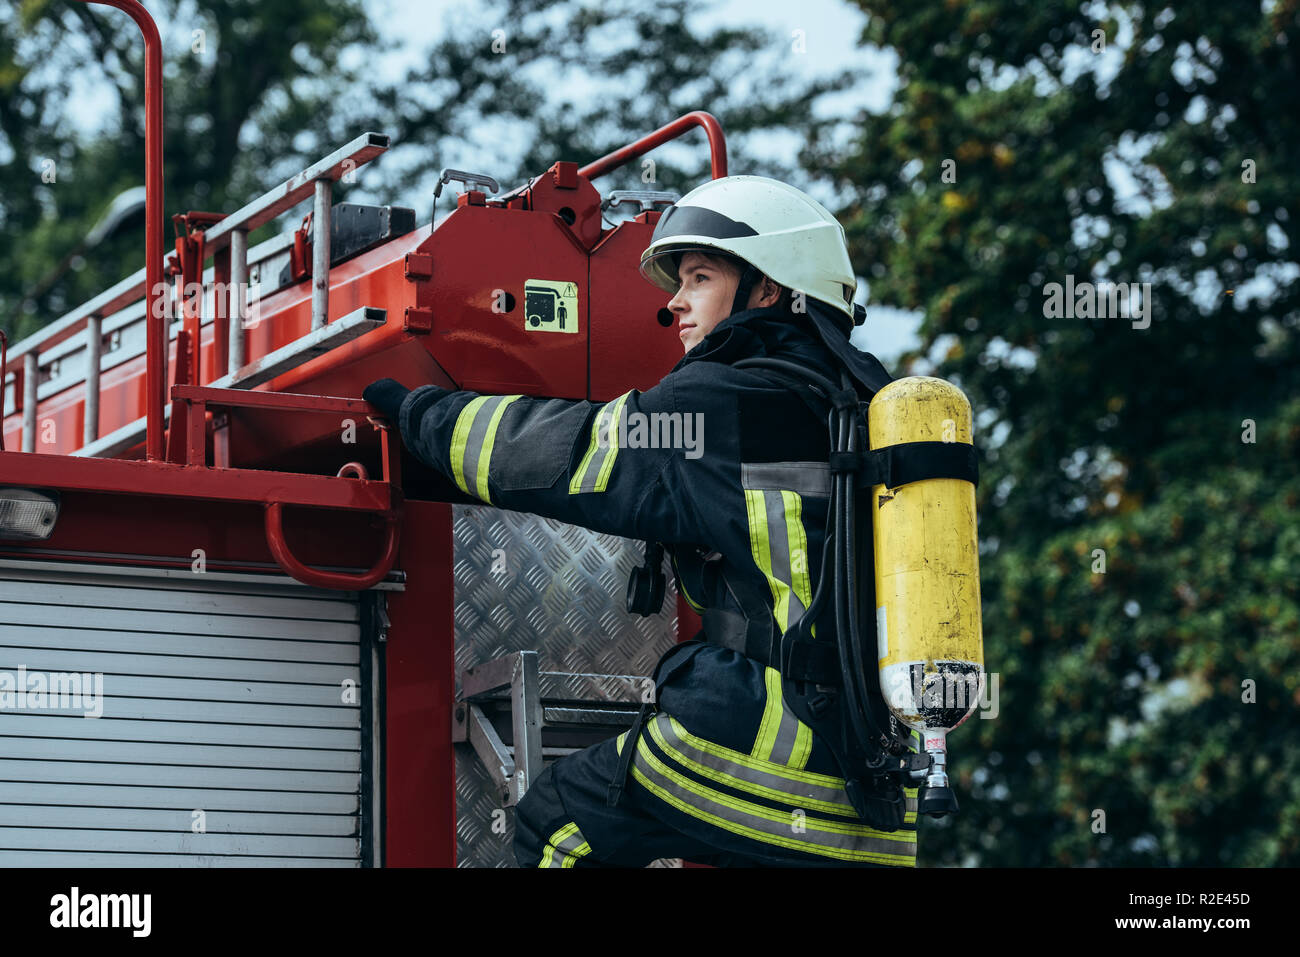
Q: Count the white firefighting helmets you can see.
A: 1